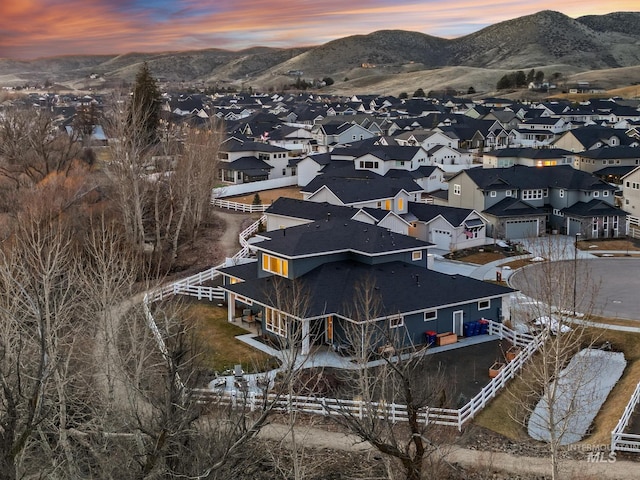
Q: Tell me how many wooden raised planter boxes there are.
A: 3